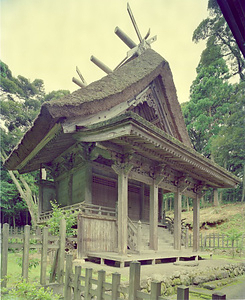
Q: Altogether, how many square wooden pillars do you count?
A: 4